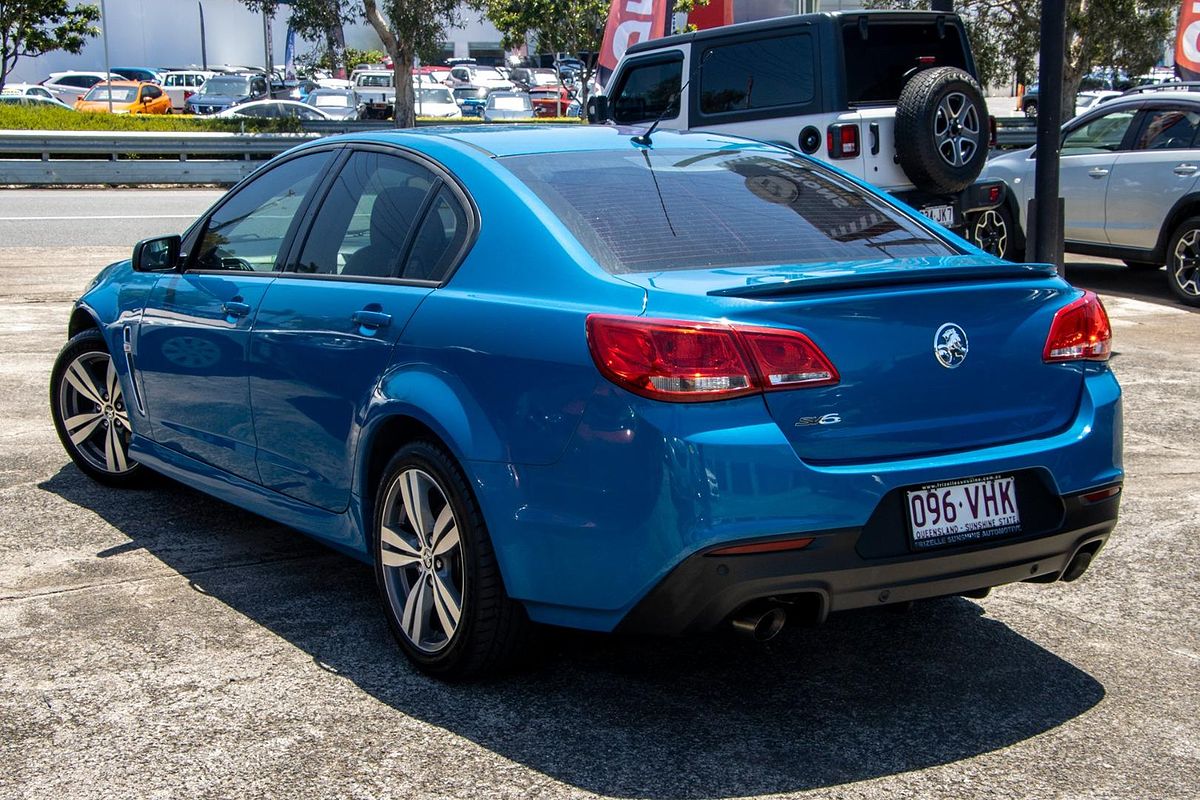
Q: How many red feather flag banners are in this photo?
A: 3